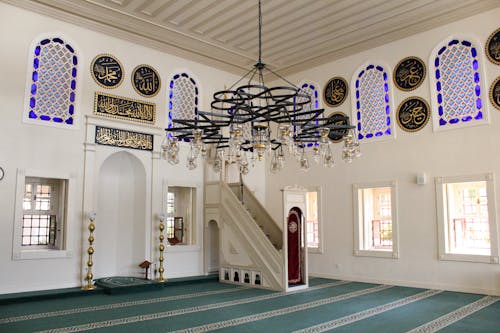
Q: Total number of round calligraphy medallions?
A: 8